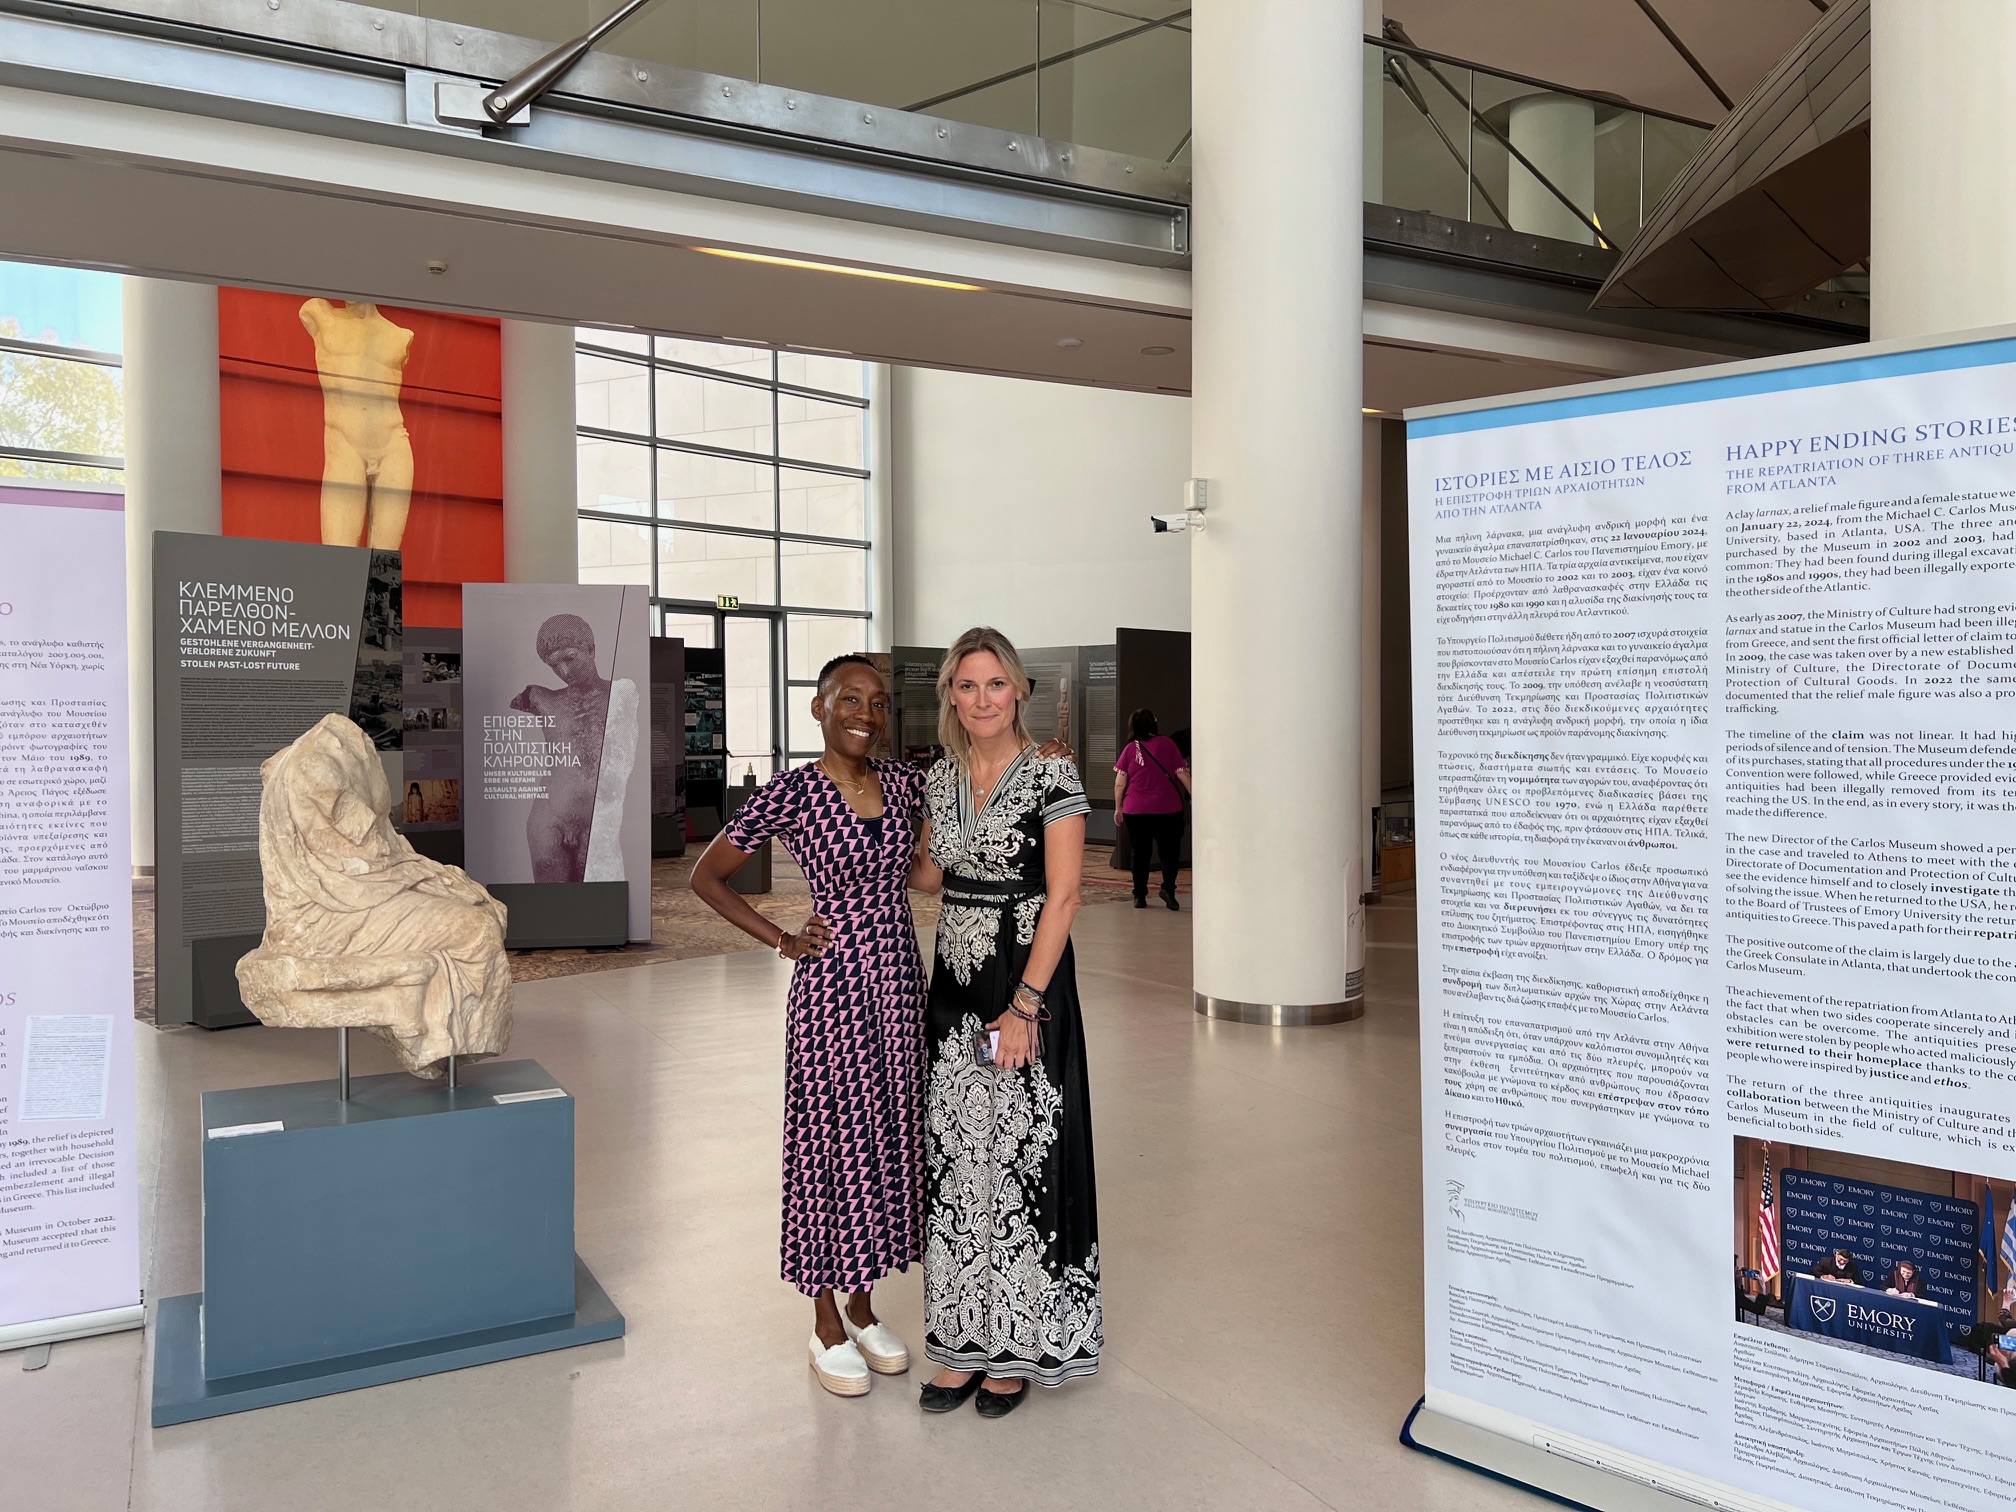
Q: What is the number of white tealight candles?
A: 0